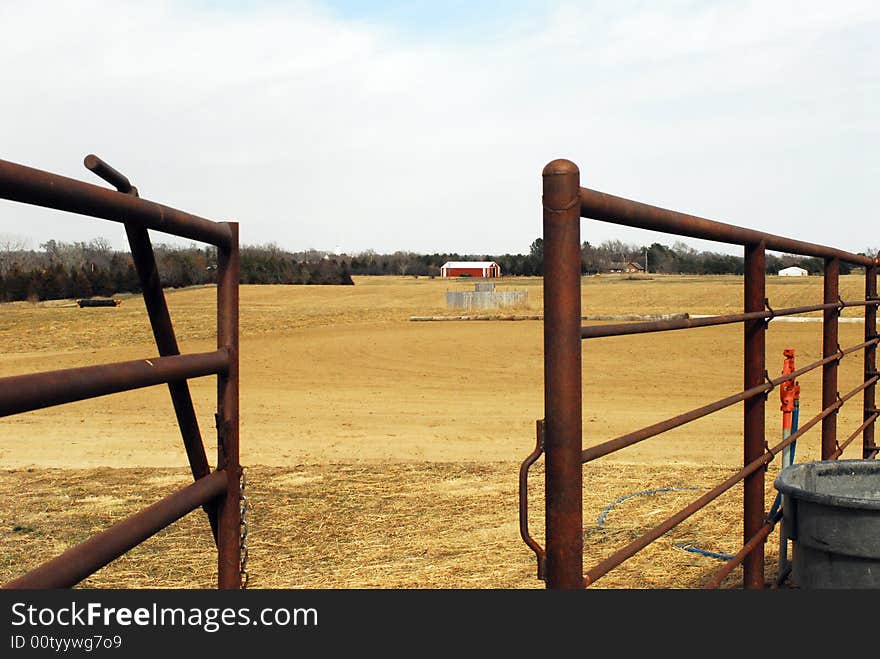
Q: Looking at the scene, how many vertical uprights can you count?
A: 5